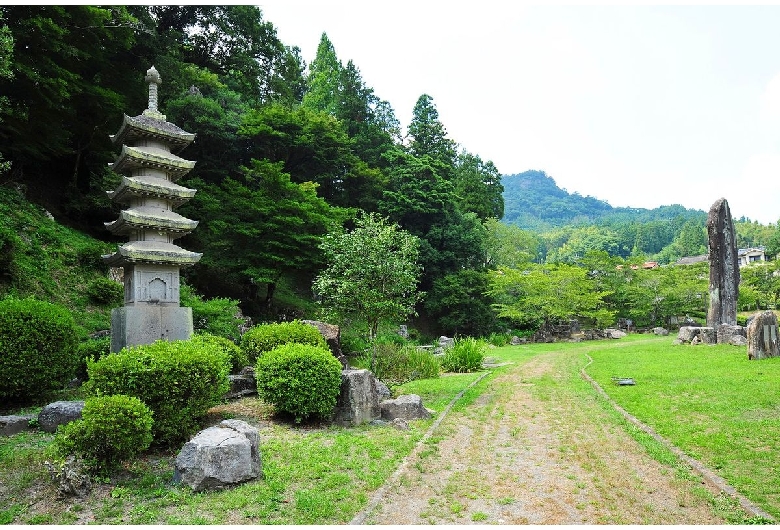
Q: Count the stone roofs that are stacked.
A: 5